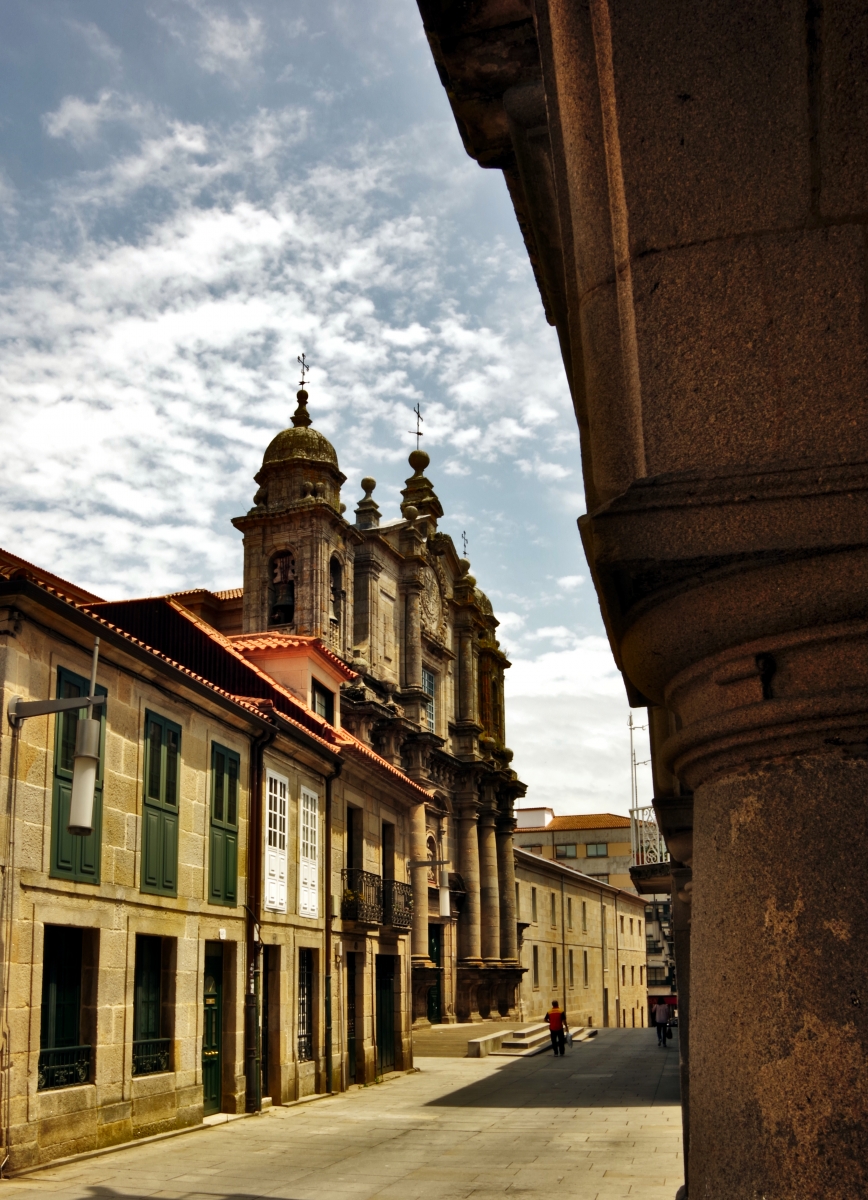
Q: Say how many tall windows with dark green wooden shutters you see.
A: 3